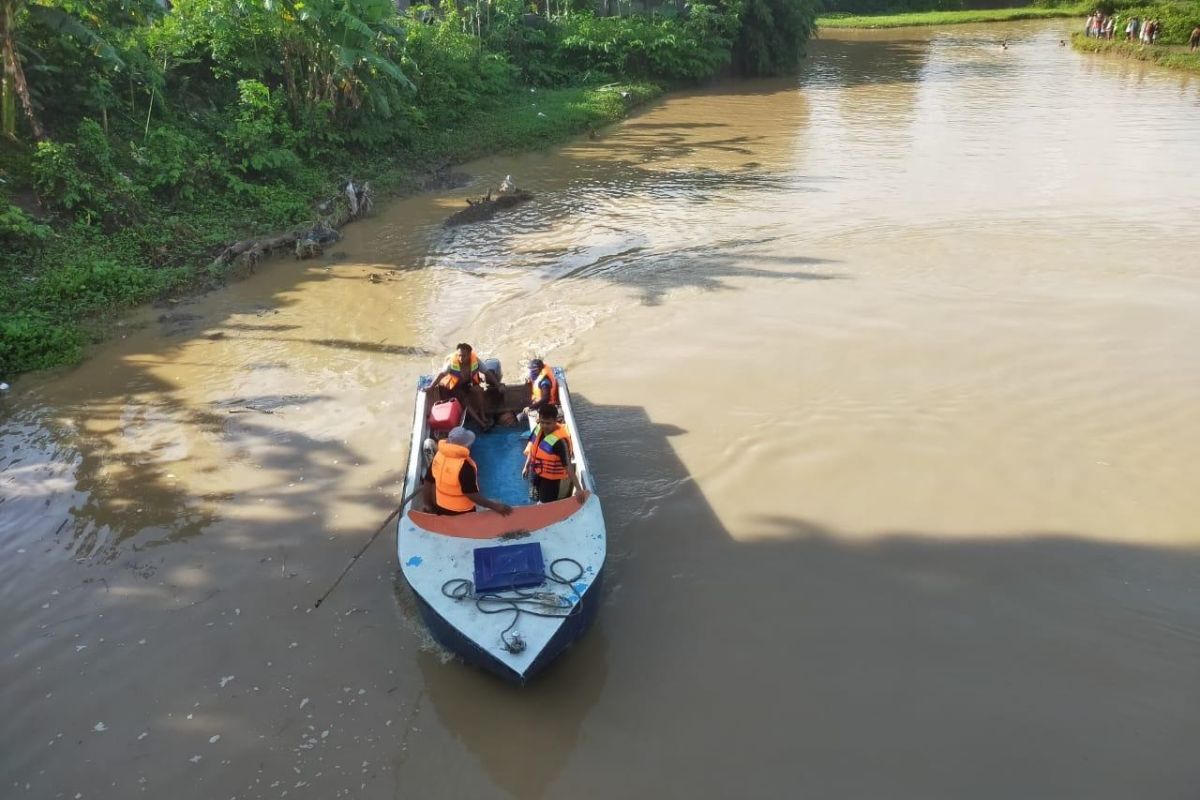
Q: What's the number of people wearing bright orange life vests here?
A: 4